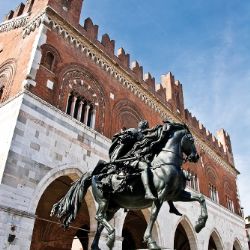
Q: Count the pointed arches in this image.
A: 5